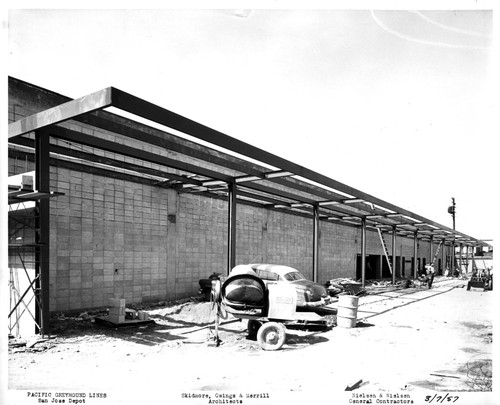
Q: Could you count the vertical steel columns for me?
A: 12